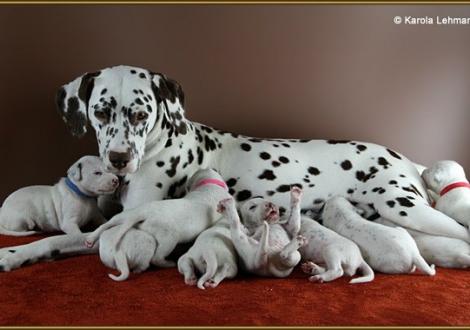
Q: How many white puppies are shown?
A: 9